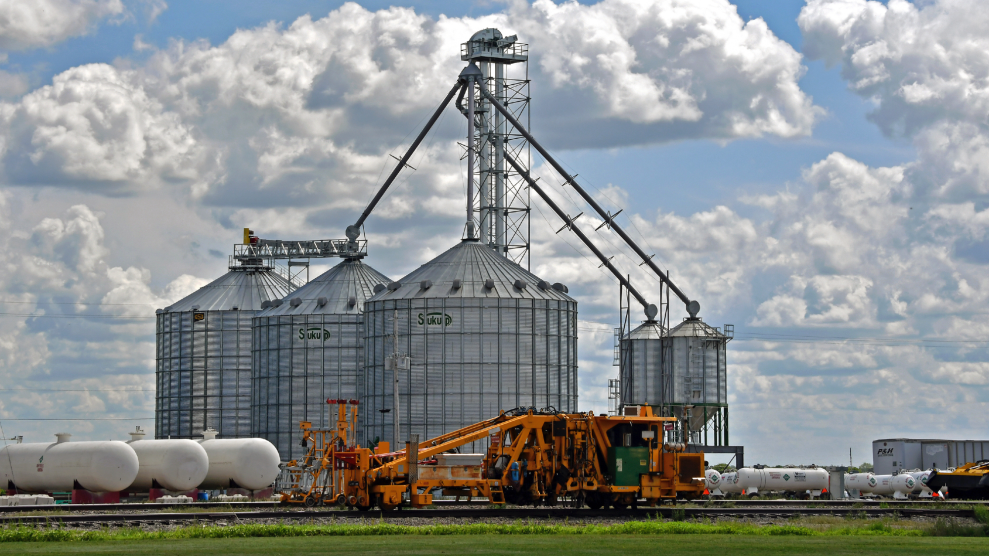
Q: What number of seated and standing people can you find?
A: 0